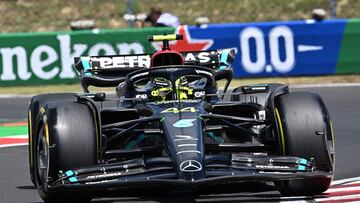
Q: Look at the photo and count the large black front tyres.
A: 2